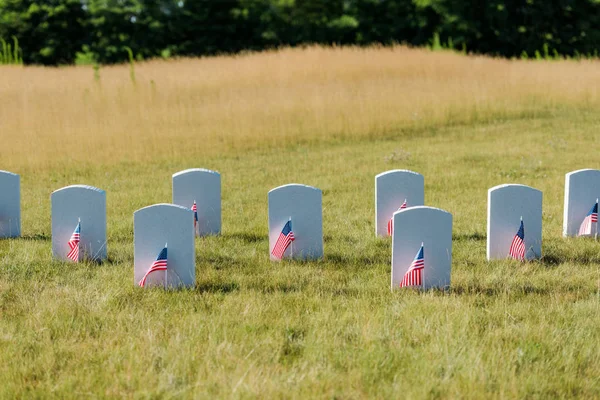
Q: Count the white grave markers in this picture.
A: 9